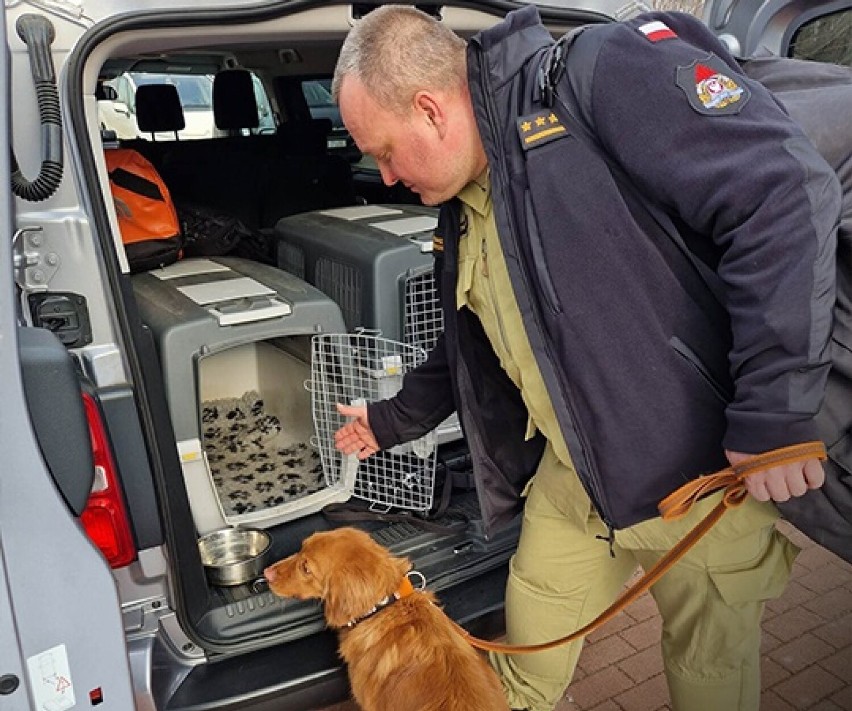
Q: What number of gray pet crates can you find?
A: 2